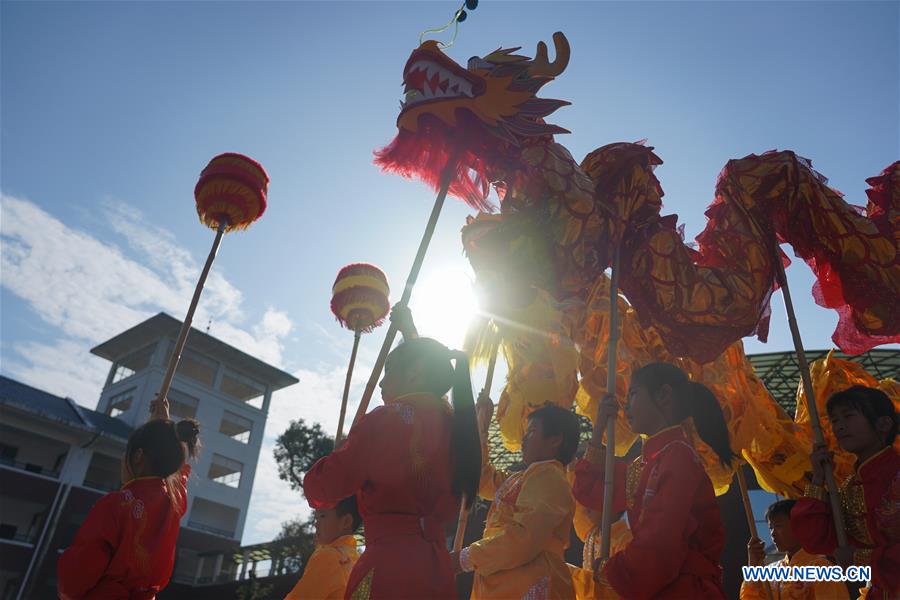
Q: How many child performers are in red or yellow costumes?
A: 7